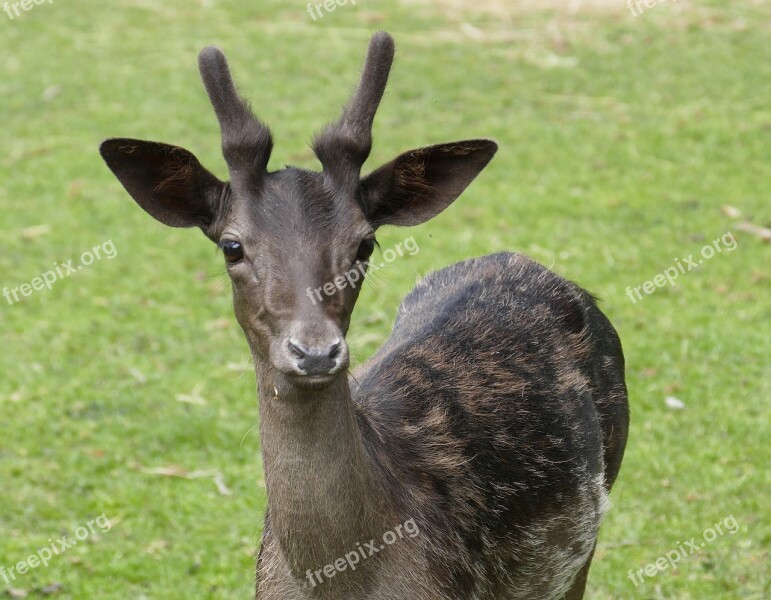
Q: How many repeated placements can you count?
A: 9